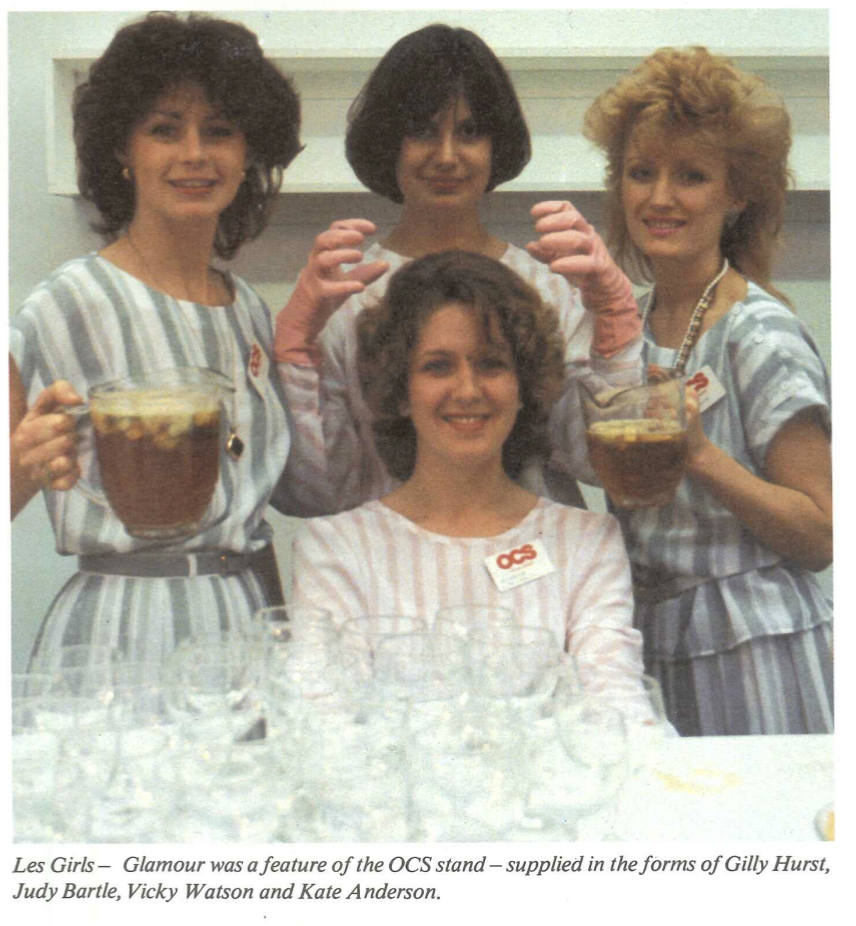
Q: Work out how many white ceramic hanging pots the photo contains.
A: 0